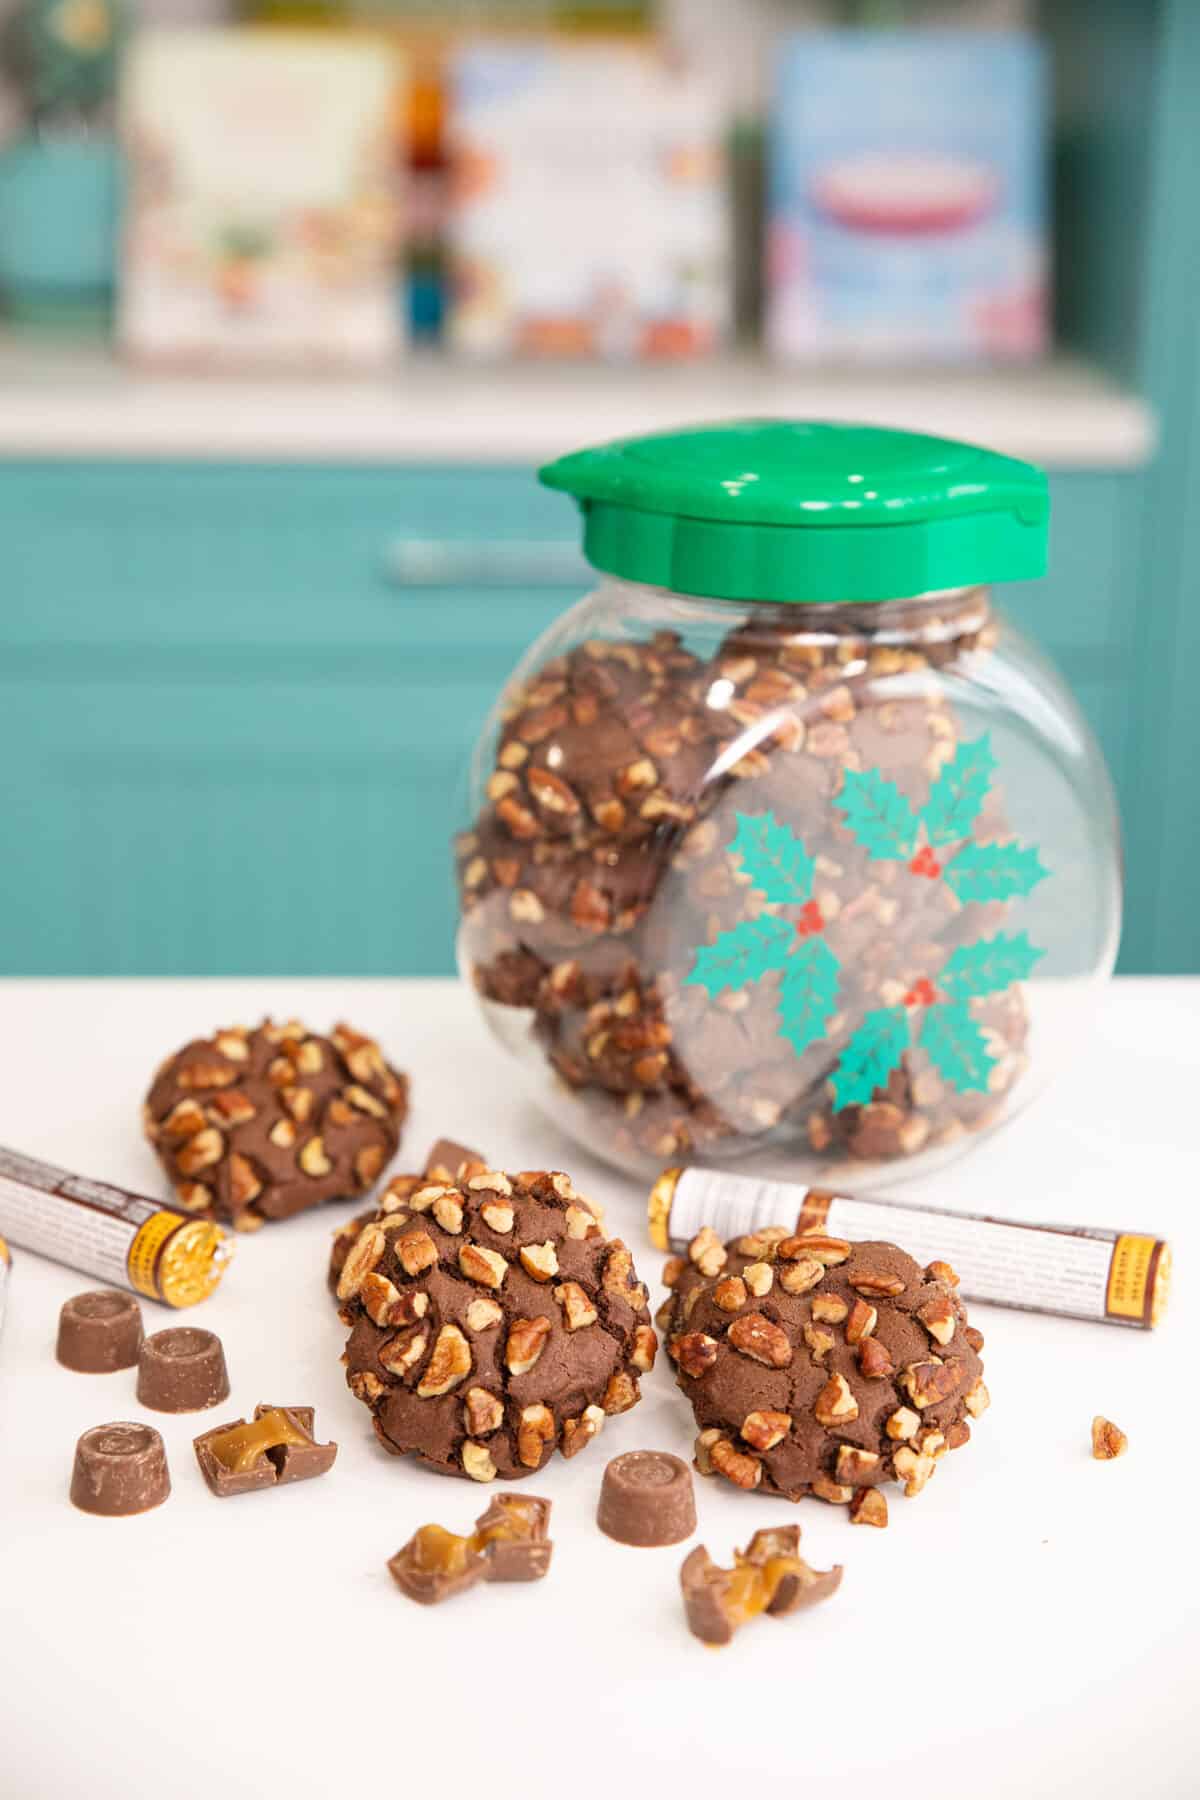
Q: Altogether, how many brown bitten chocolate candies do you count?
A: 3